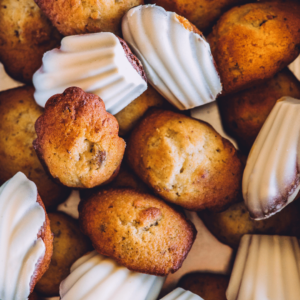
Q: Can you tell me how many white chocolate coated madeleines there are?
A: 7